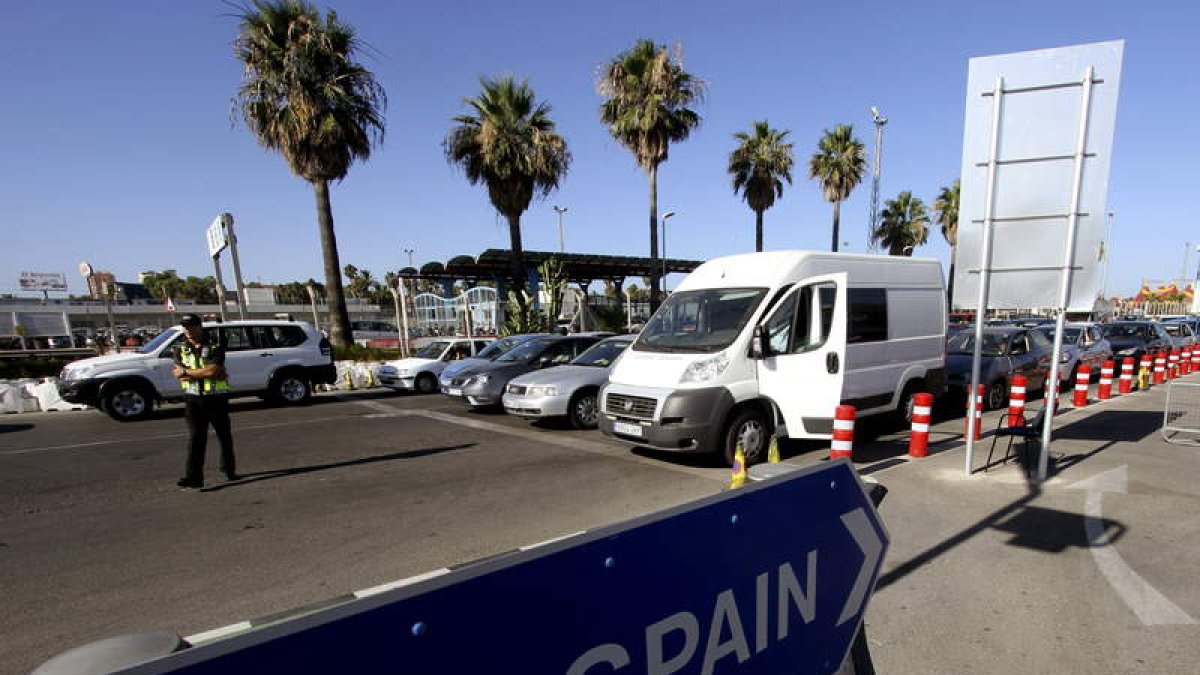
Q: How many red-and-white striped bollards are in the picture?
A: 13